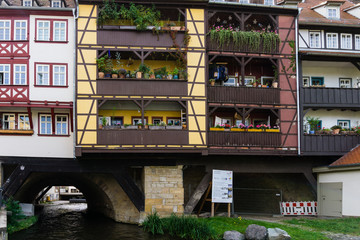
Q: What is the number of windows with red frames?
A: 12